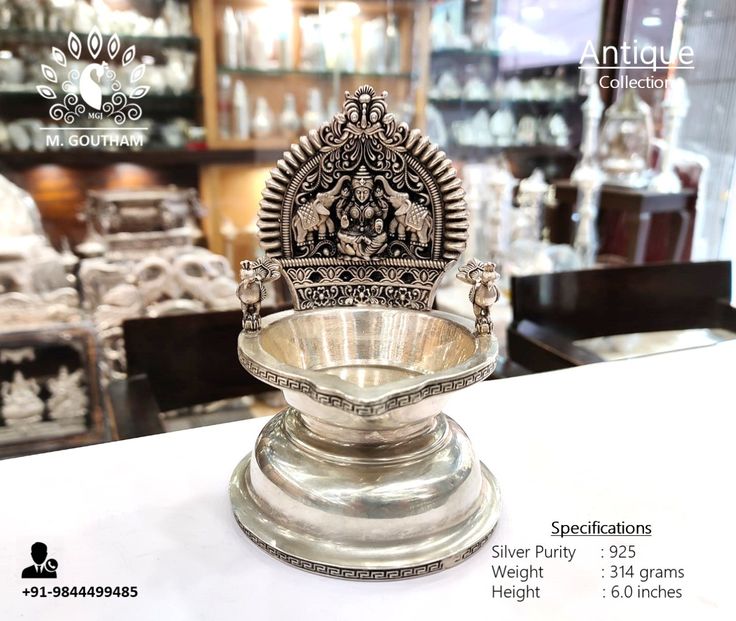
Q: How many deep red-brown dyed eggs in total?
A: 0